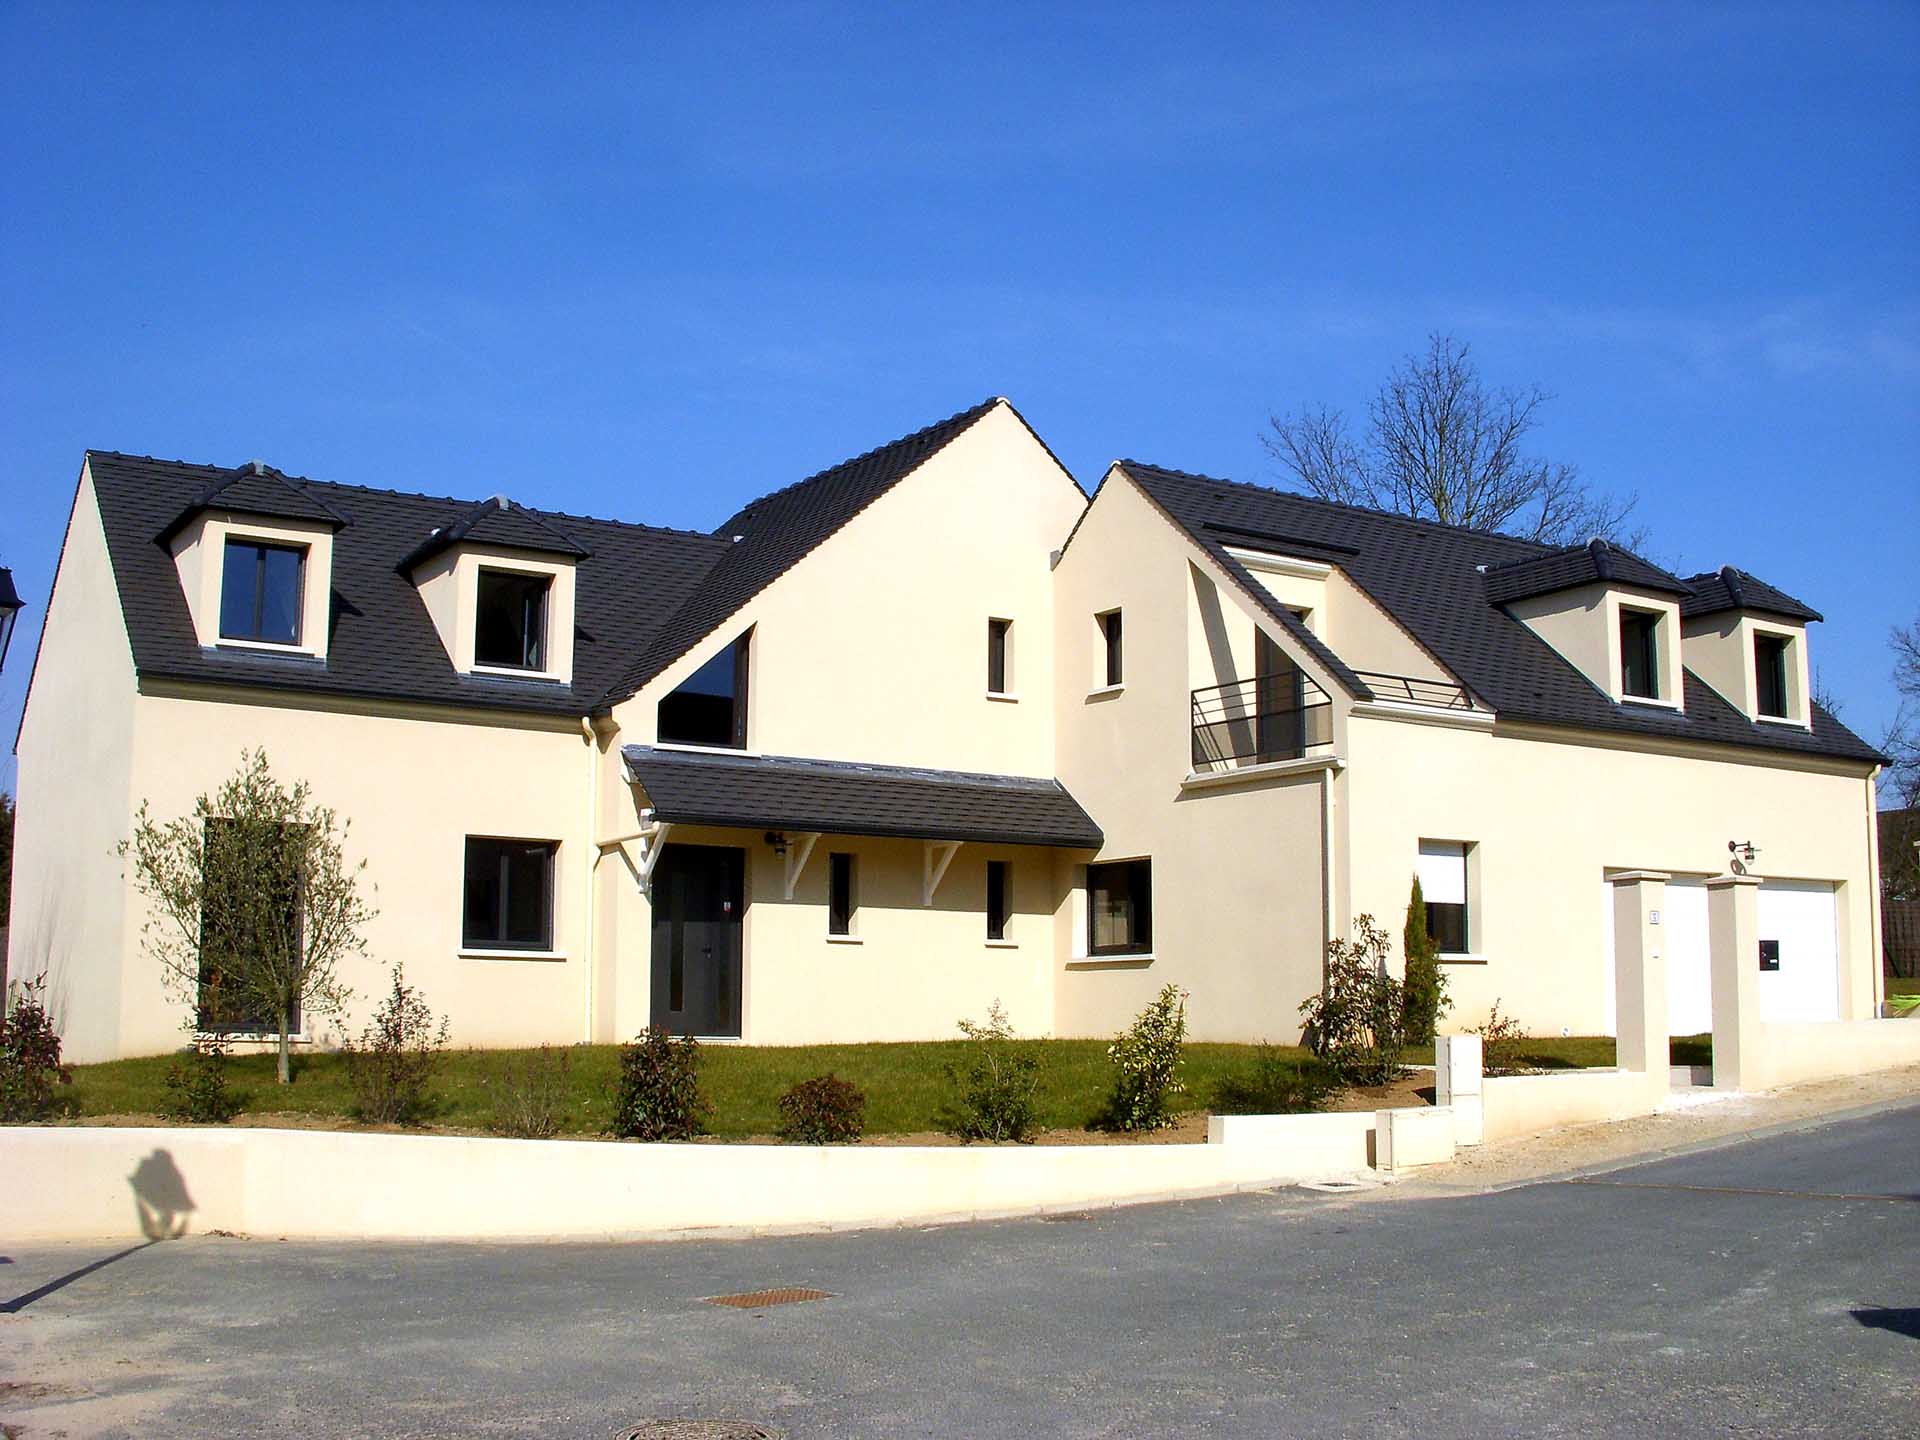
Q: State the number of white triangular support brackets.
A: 3